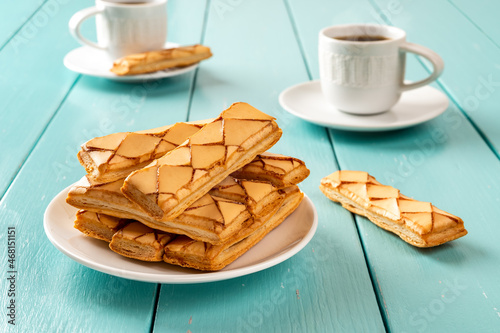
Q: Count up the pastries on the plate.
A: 8